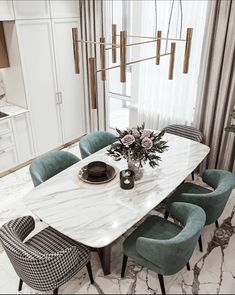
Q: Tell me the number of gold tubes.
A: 8